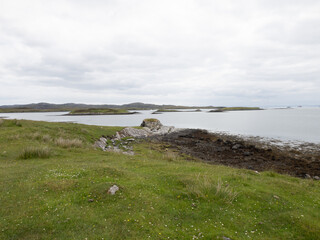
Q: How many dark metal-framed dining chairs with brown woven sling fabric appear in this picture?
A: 0